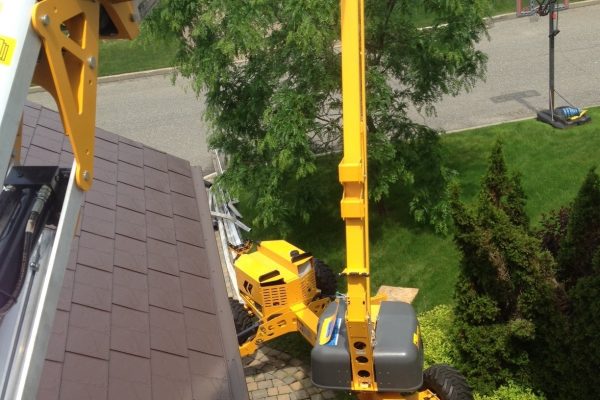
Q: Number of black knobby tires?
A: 3